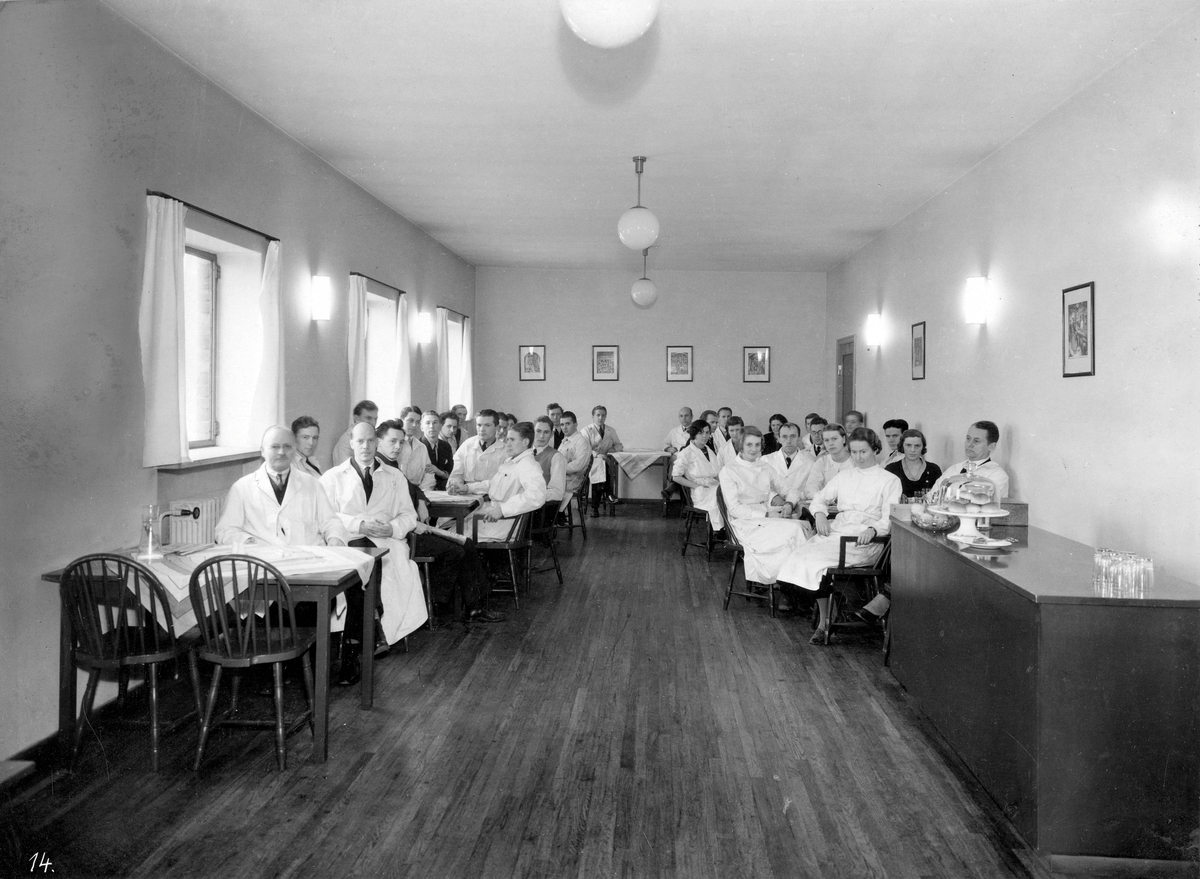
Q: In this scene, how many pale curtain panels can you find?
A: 6